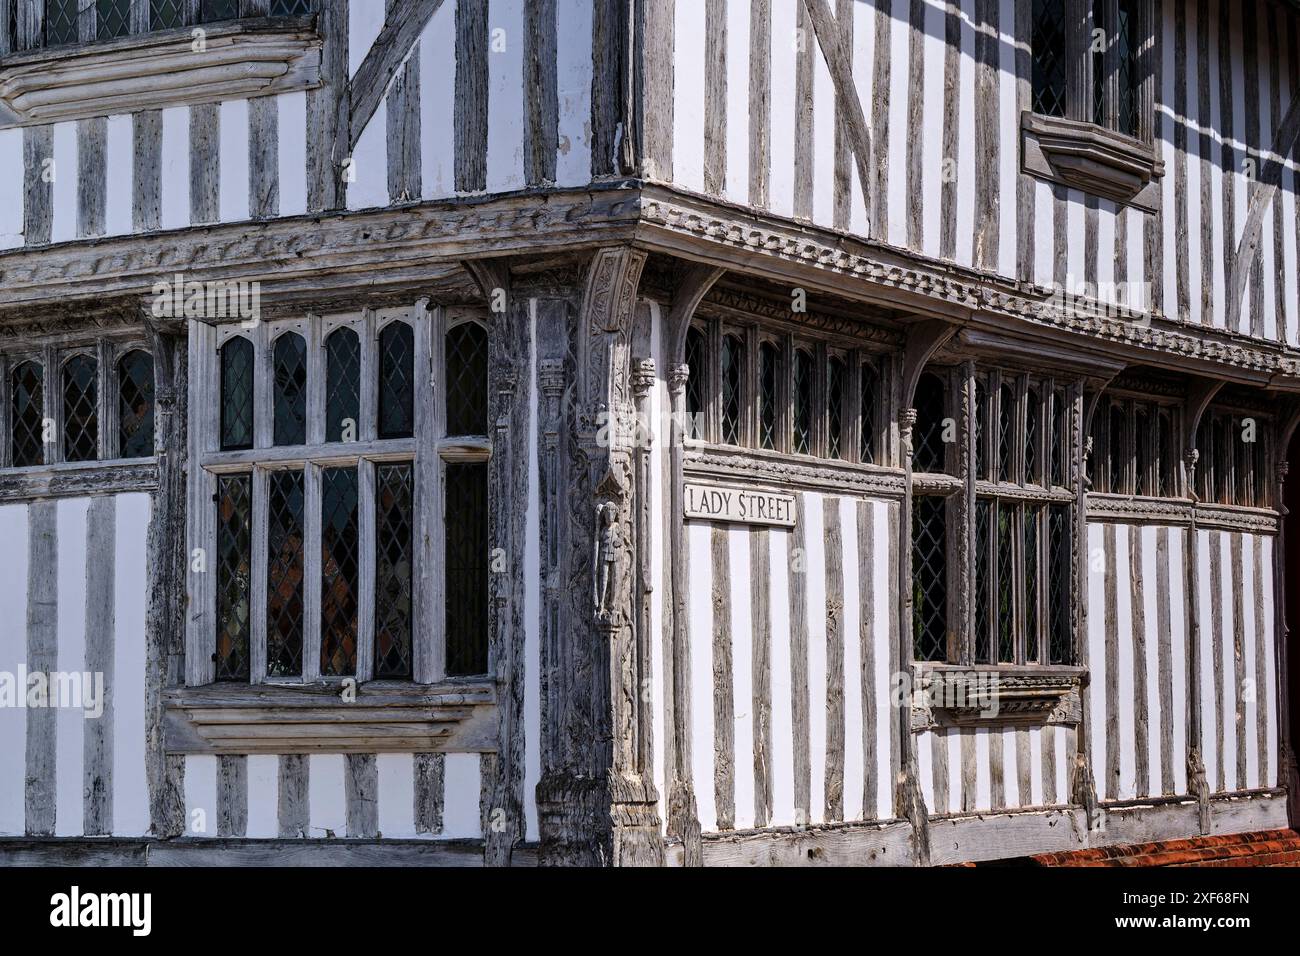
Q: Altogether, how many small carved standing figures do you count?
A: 1